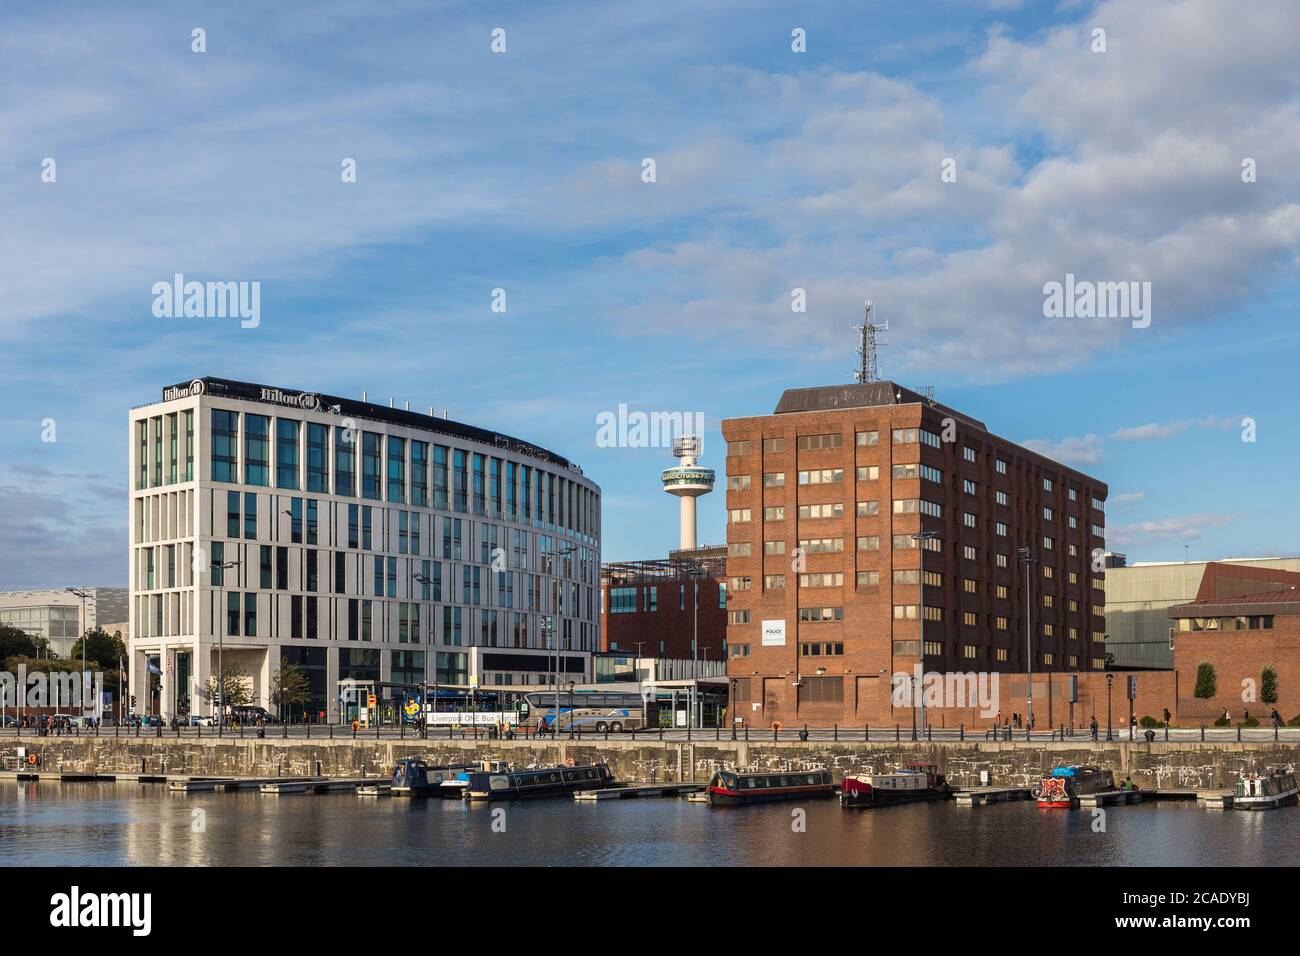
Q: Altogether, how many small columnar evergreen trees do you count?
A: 2